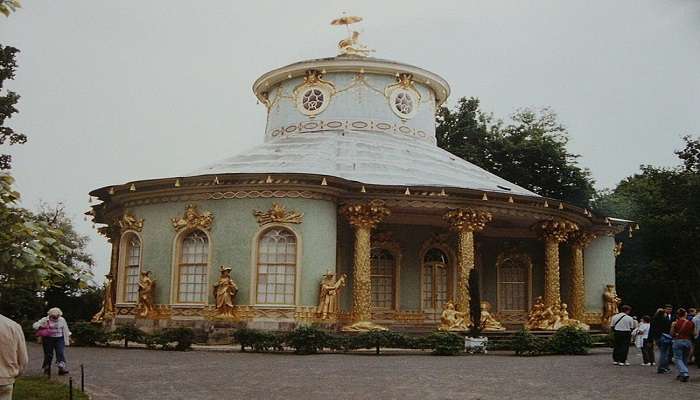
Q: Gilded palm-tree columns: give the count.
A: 4